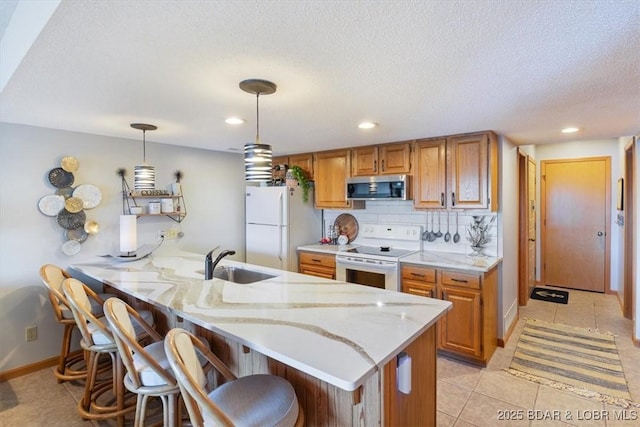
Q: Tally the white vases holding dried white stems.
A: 1